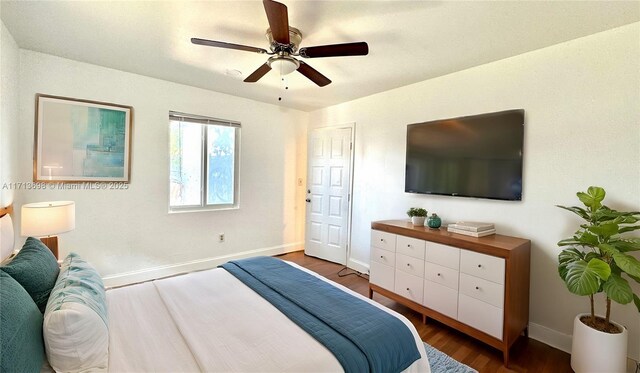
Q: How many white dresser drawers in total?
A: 12